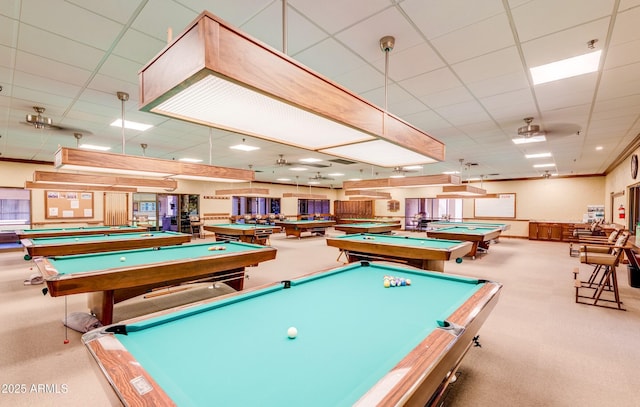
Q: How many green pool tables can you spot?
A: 11